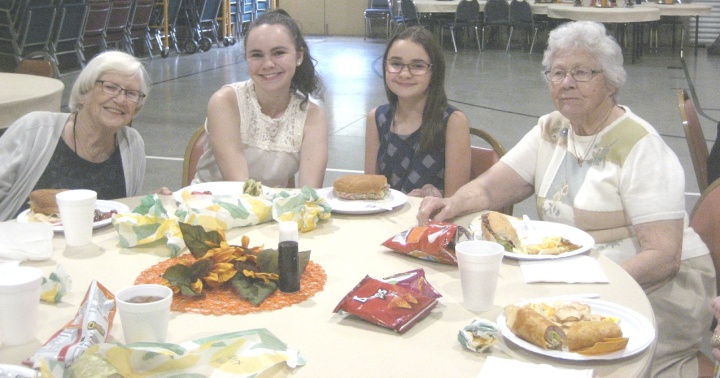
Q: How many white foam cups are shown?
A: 4